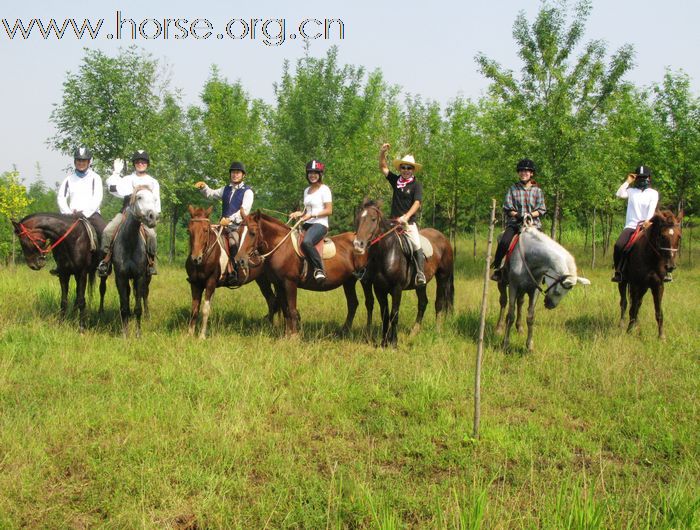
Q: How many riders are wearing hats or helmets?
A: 7